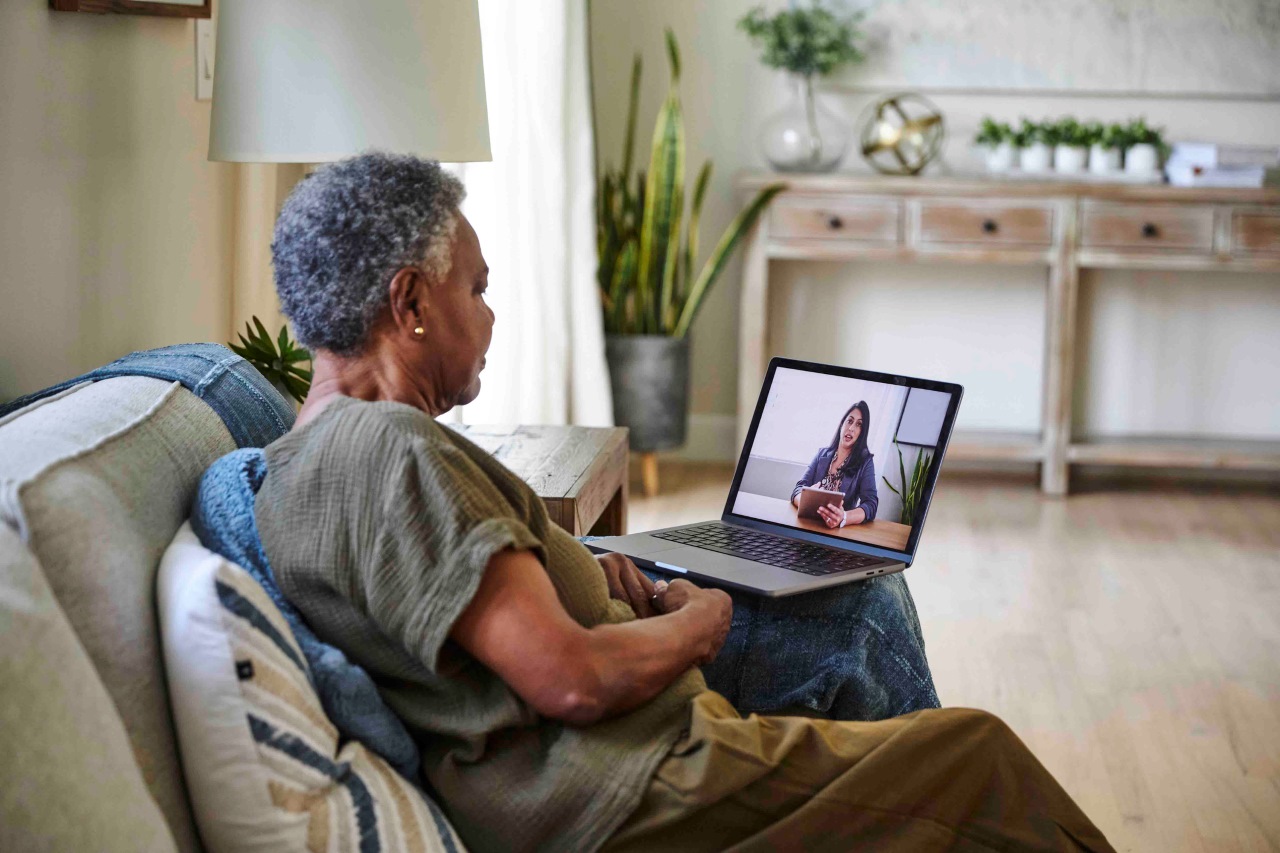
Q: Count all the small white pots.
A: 5